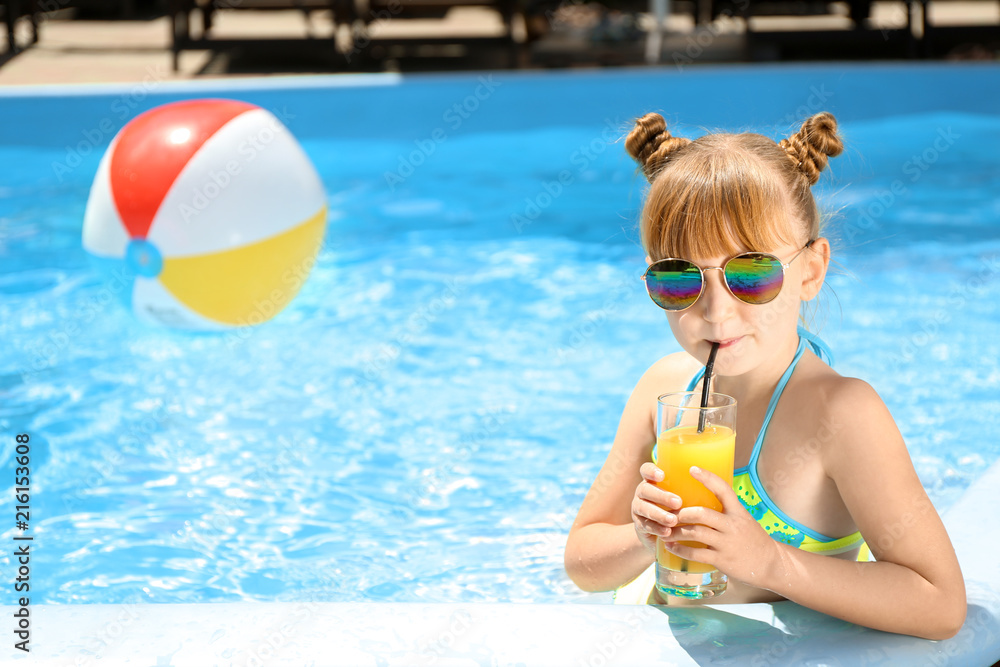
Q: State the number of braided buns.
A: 2